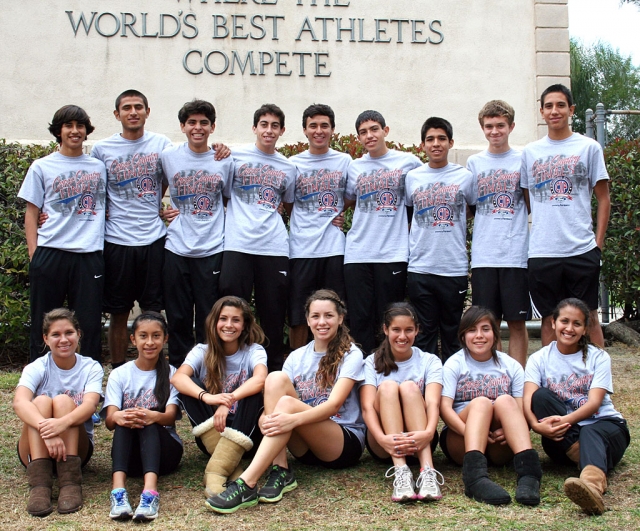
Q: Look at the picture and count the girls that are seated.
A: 7